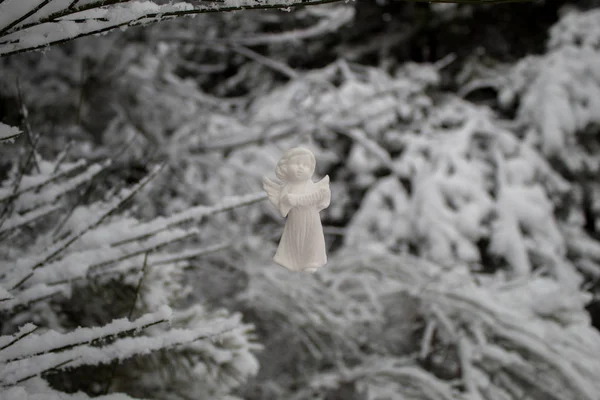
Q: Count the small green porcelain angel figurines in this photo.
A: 0